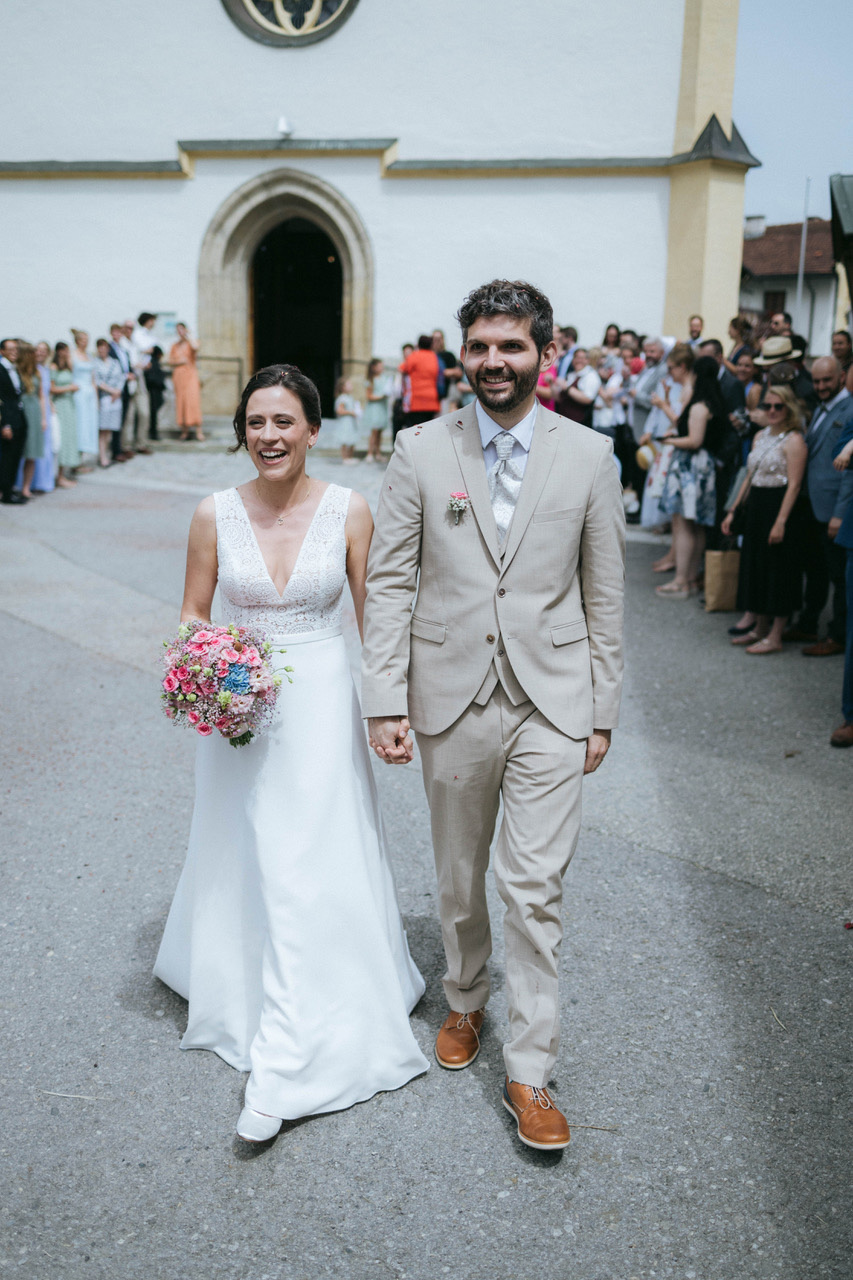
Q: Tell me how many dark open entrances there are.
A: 1